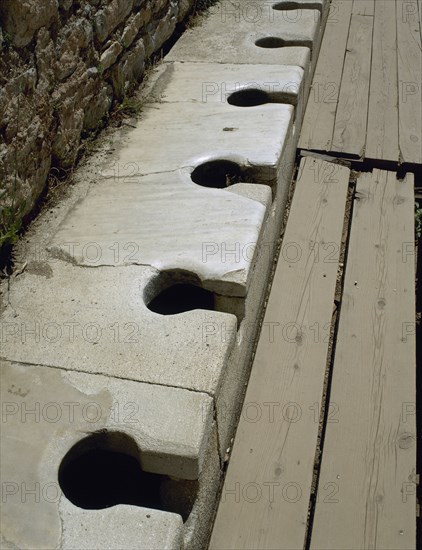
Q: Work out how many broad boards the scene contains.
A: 2